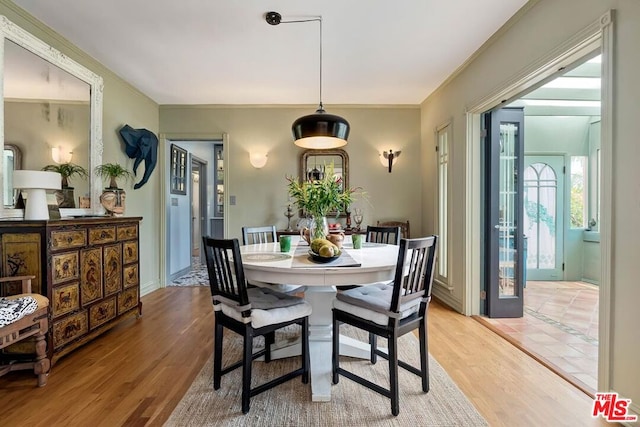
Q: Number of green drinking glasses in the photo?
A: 2